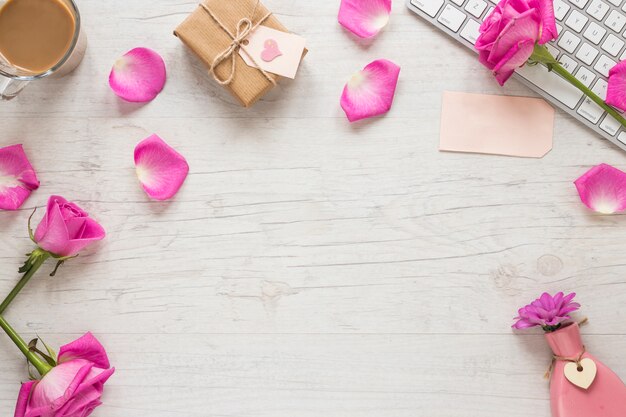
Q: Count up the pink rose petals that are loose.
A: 7